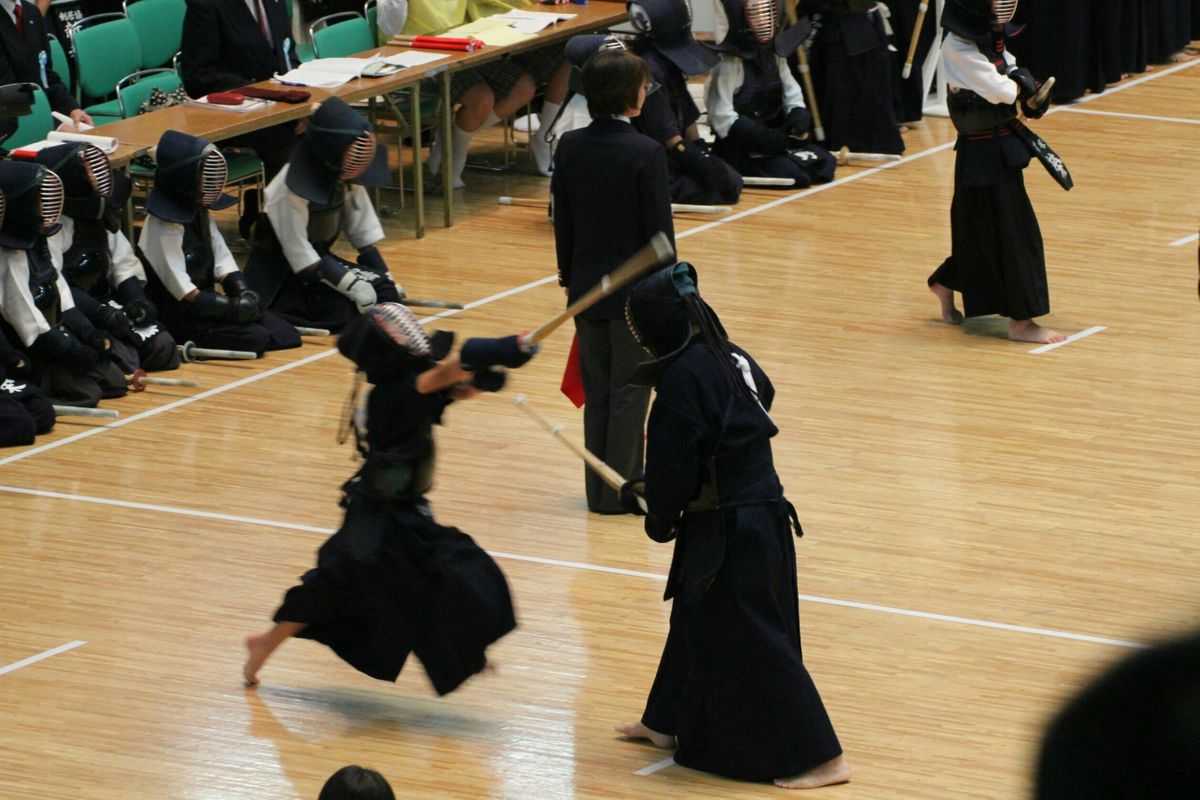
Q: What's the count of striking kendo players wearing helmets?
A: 2